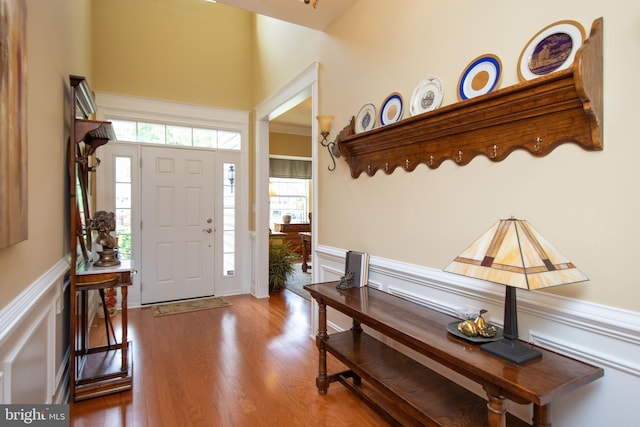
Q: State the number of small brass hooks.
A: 7